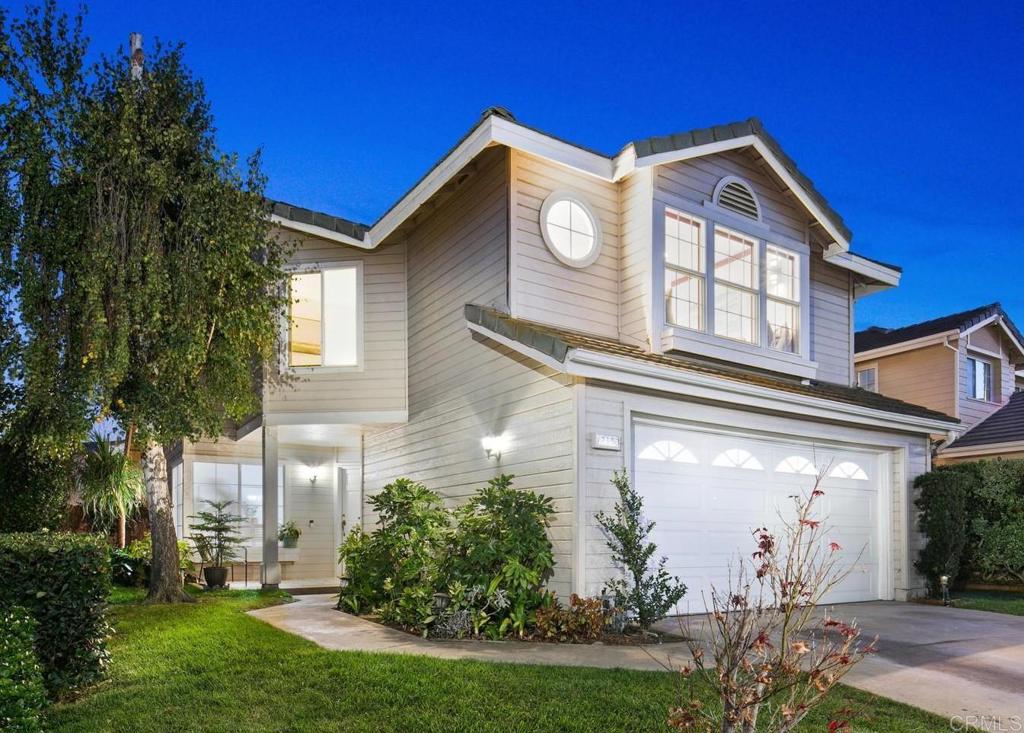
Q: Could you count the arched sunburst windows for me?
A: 4